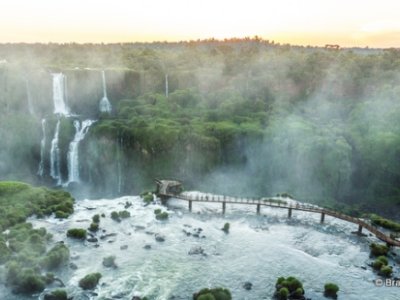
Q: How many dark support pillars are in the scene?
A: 6